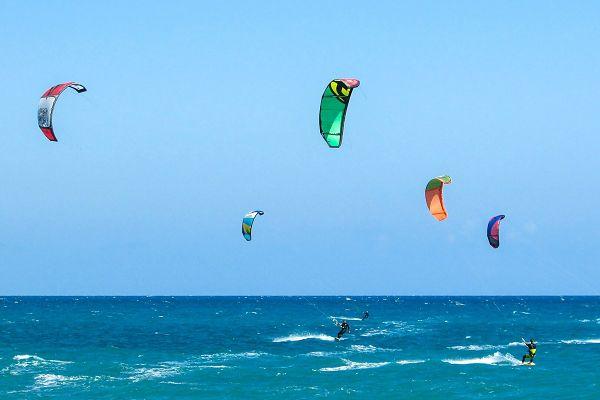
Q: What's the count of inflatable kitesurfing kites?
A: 5